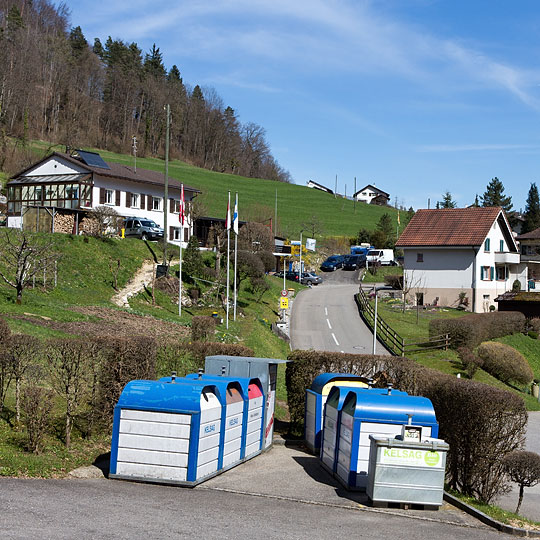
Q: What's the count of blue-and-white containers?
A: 6